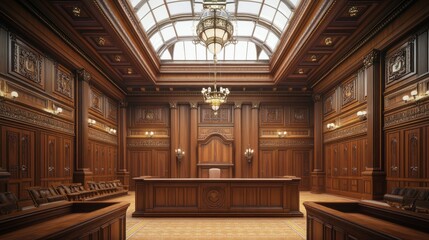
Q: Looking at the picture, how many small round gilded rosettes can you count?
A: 8